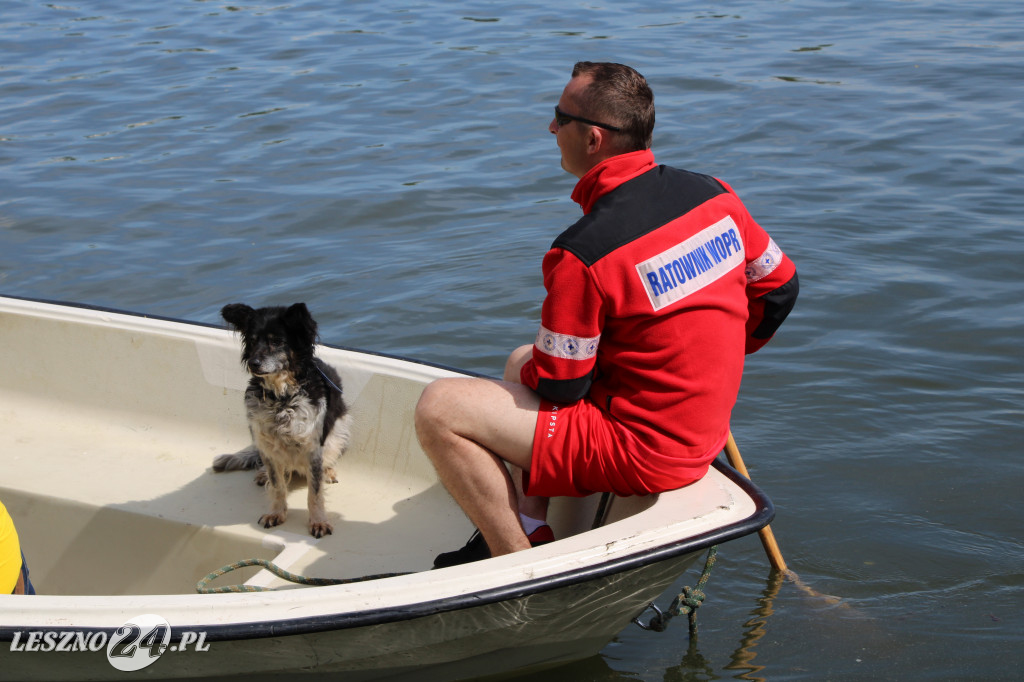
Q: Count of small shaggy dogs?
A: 1